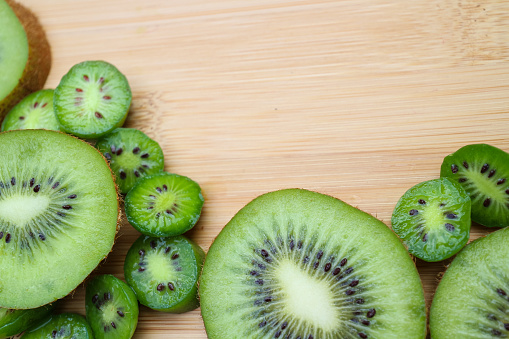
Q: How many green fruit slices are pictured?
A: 14